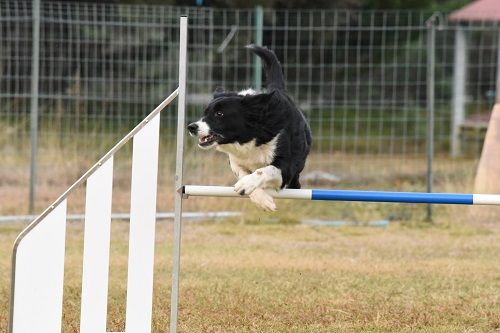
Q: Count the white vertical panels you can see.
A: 3